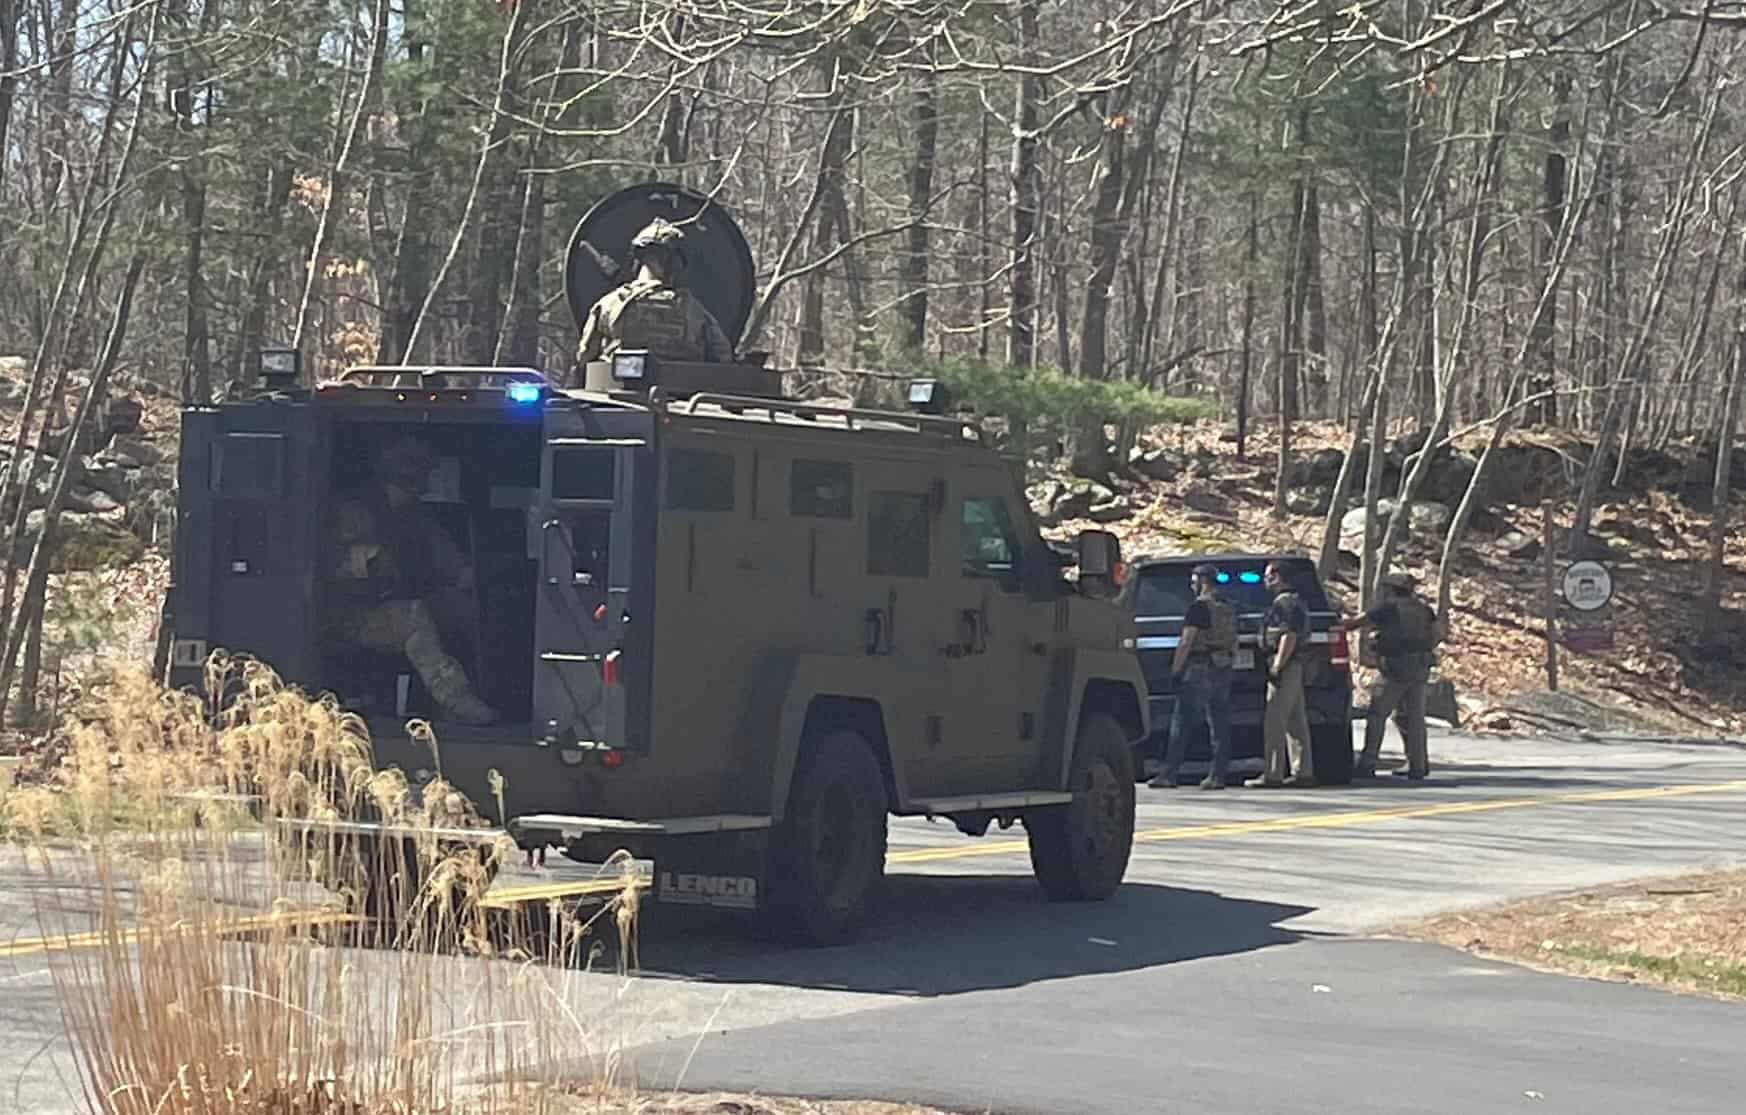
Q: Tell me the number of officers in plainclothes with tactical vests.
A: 3